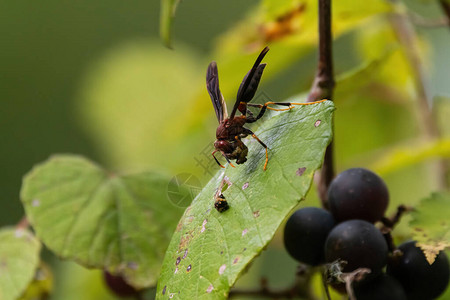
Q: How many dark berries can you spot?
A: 5